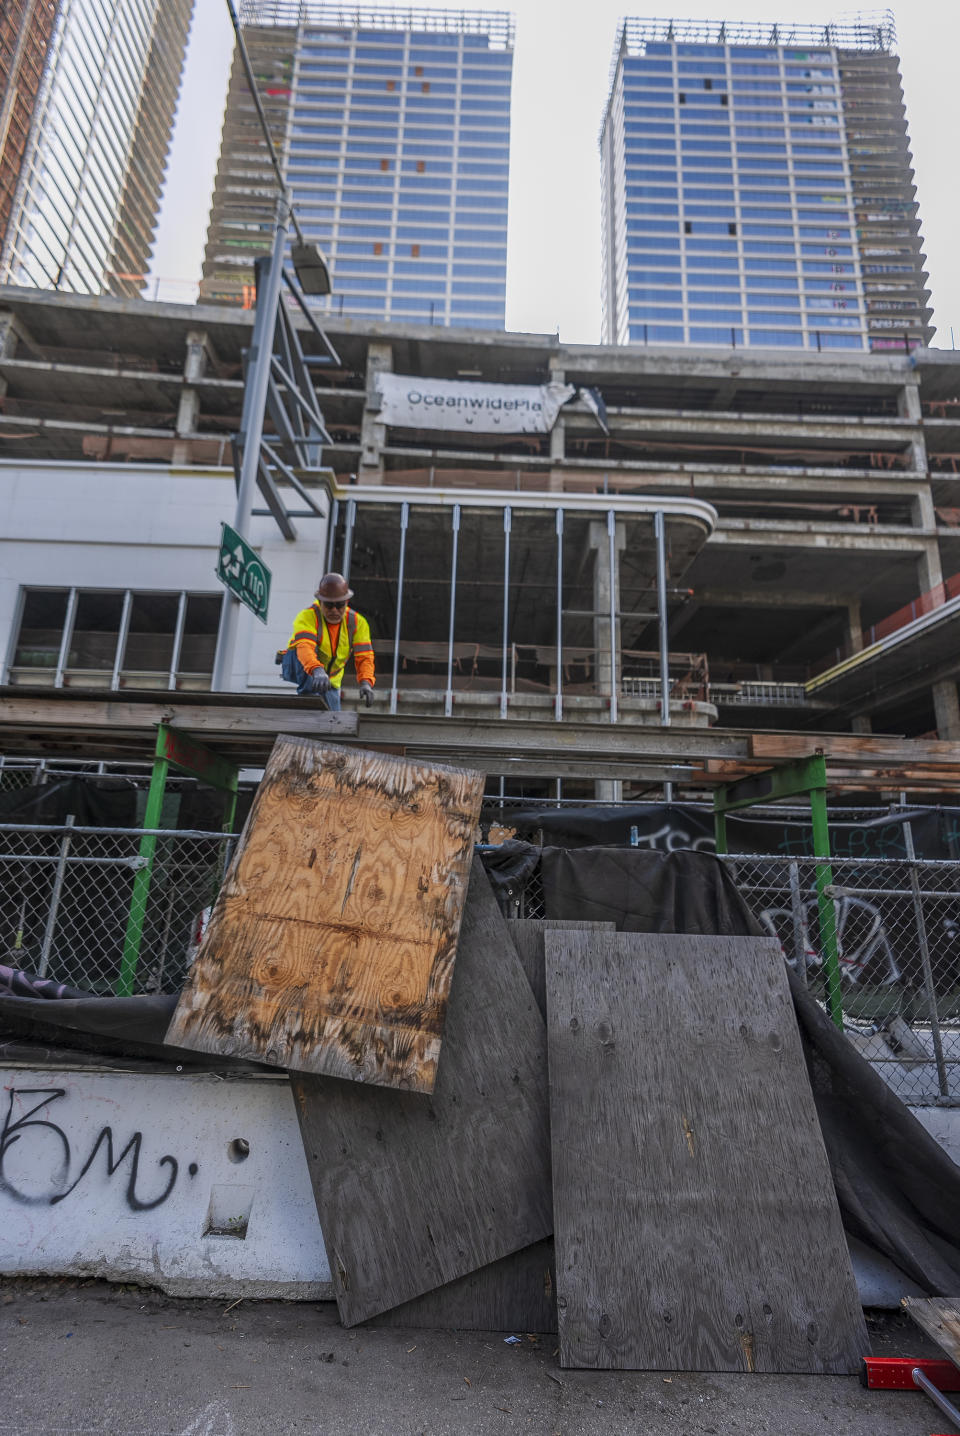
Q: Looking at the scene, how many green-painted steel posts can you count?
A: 4